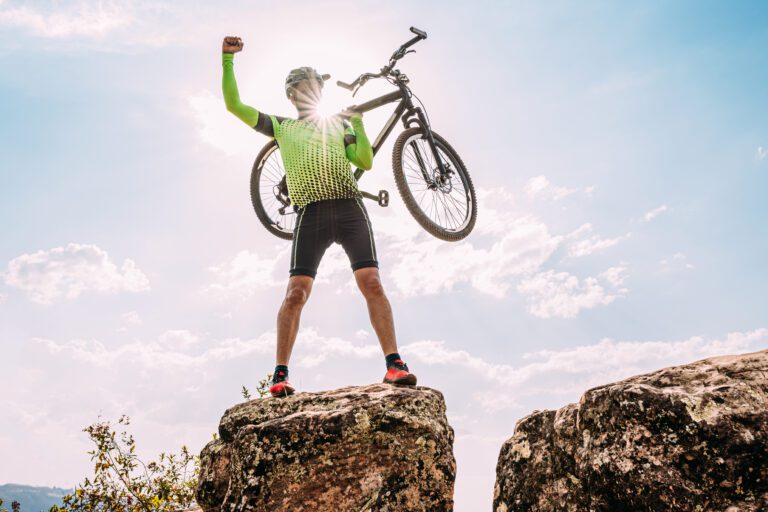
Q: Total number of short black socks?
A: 2